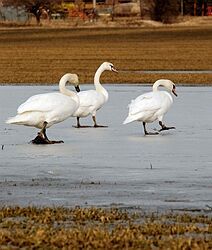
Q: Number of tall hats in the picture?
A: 0